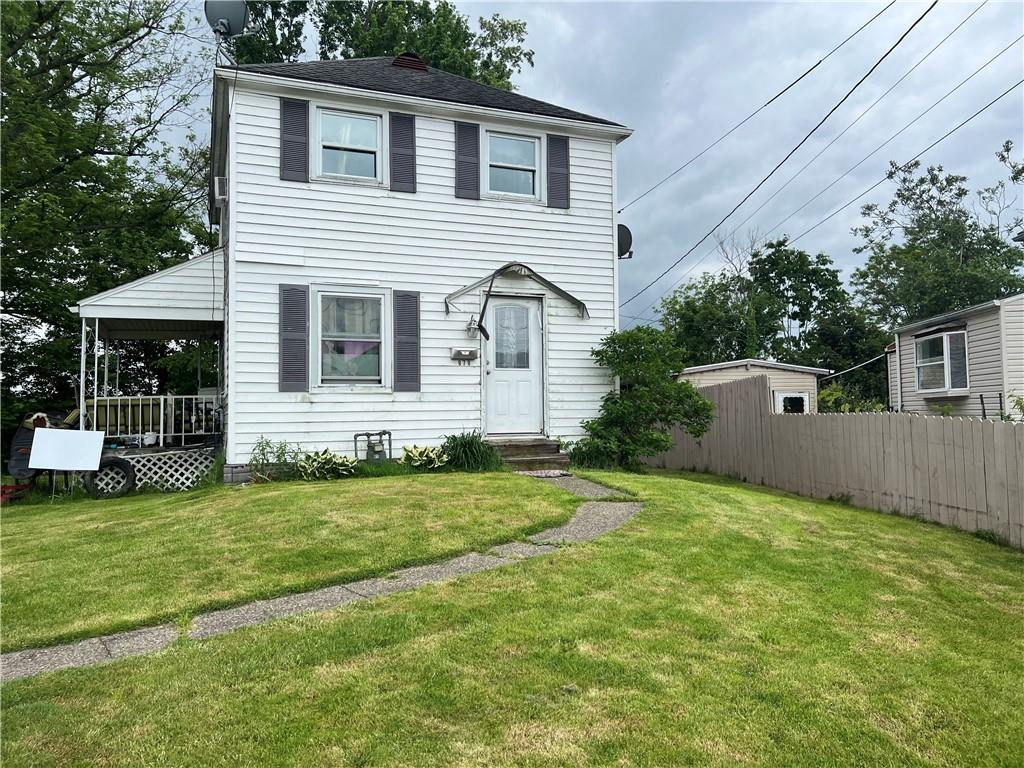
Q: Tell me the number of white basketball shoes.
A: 0